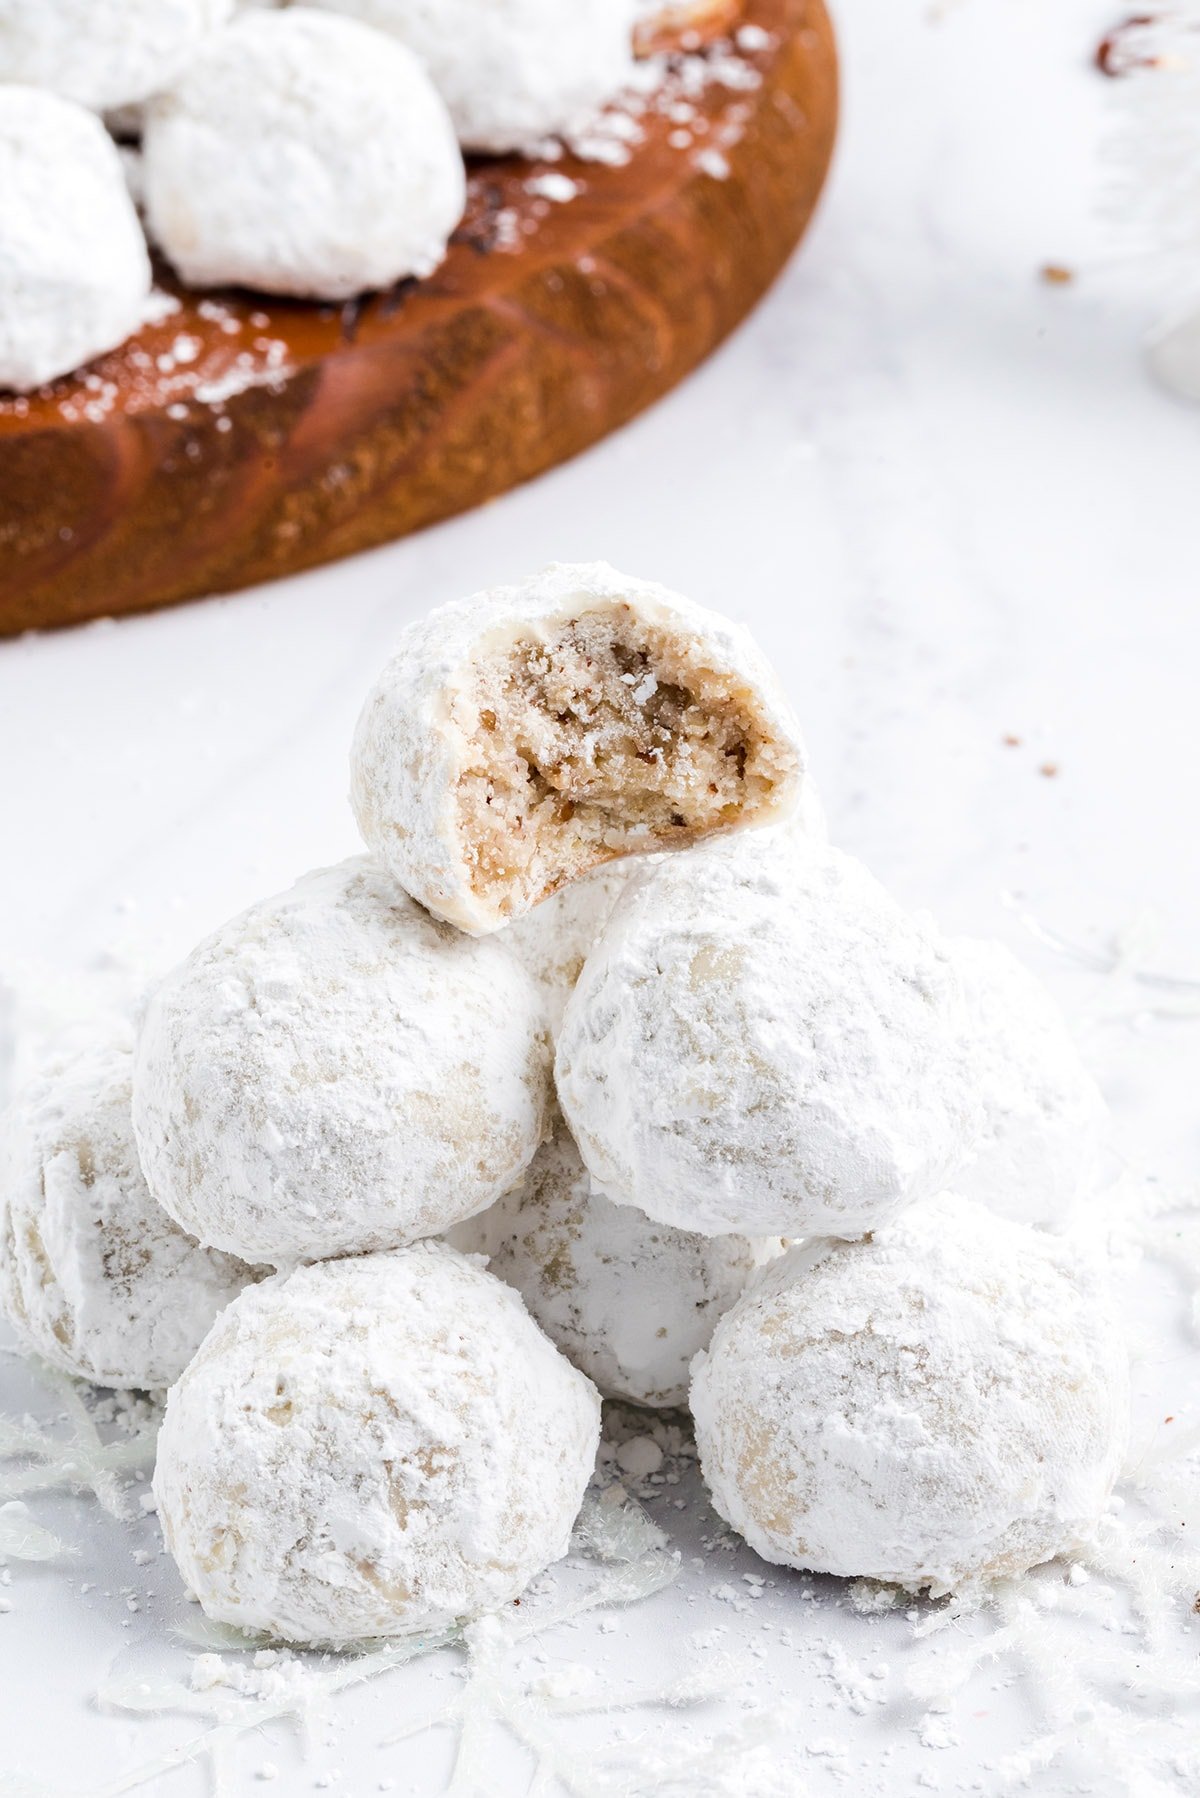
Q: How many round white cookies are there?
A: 13